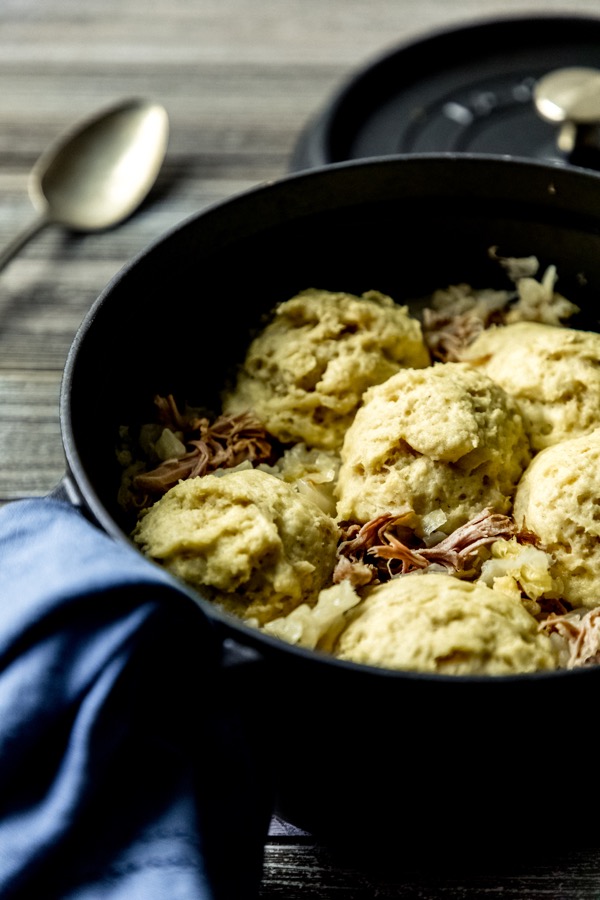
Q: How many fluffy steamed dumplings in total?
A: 6